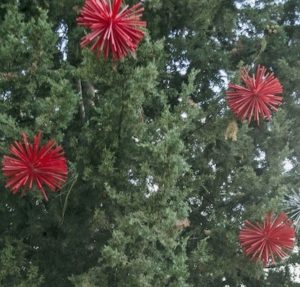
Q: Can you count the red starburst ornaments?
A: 4